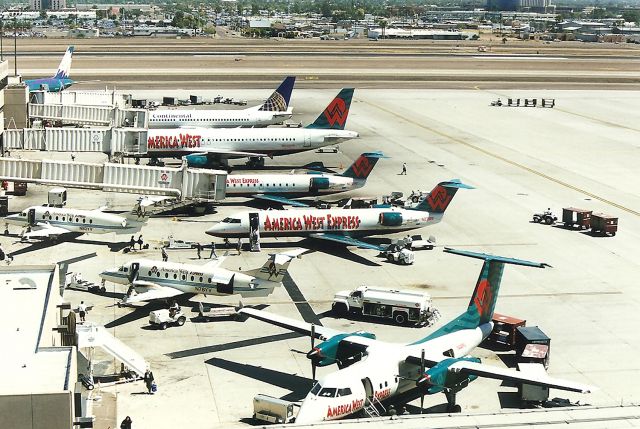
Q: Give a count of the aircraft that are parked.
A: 8